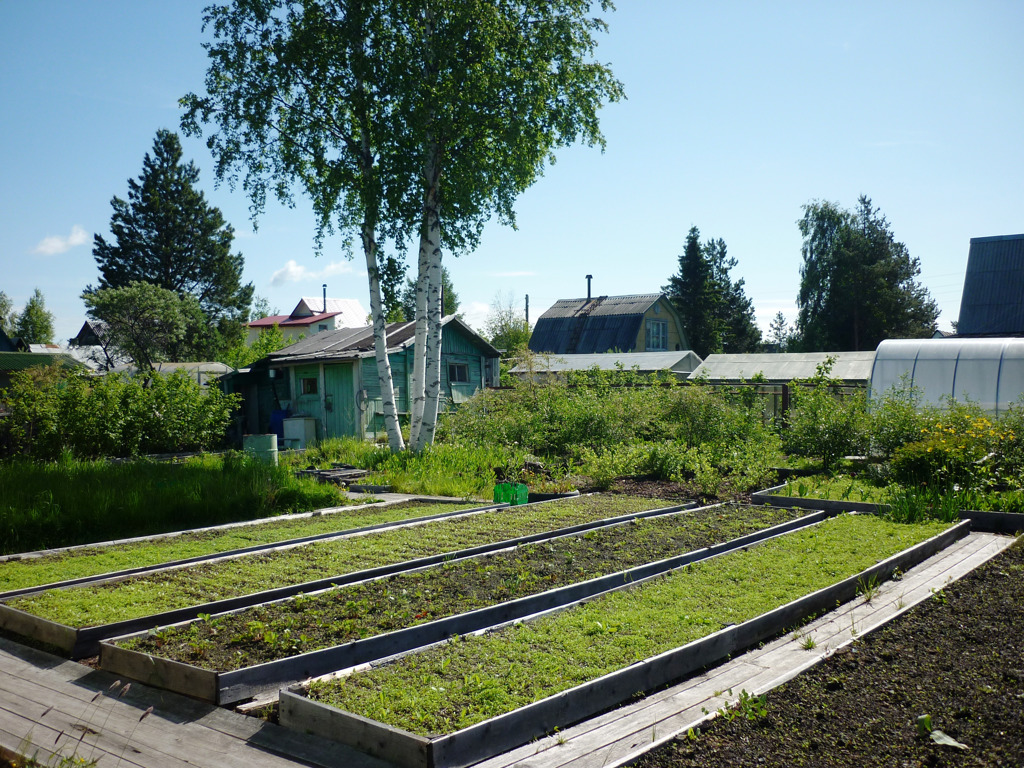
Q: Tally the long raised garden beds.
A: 4